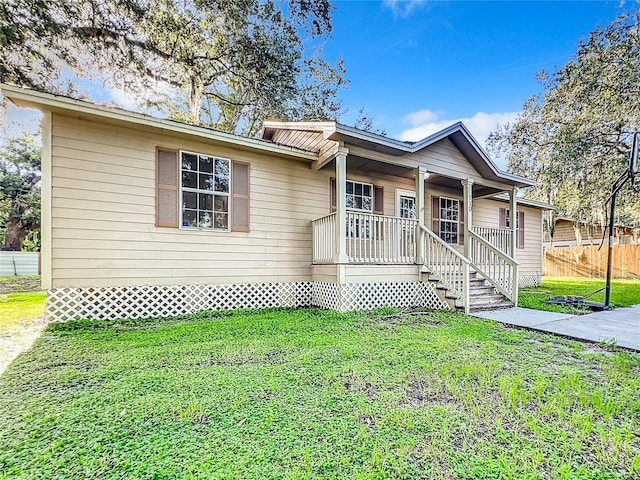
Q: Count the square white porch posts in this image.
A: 4